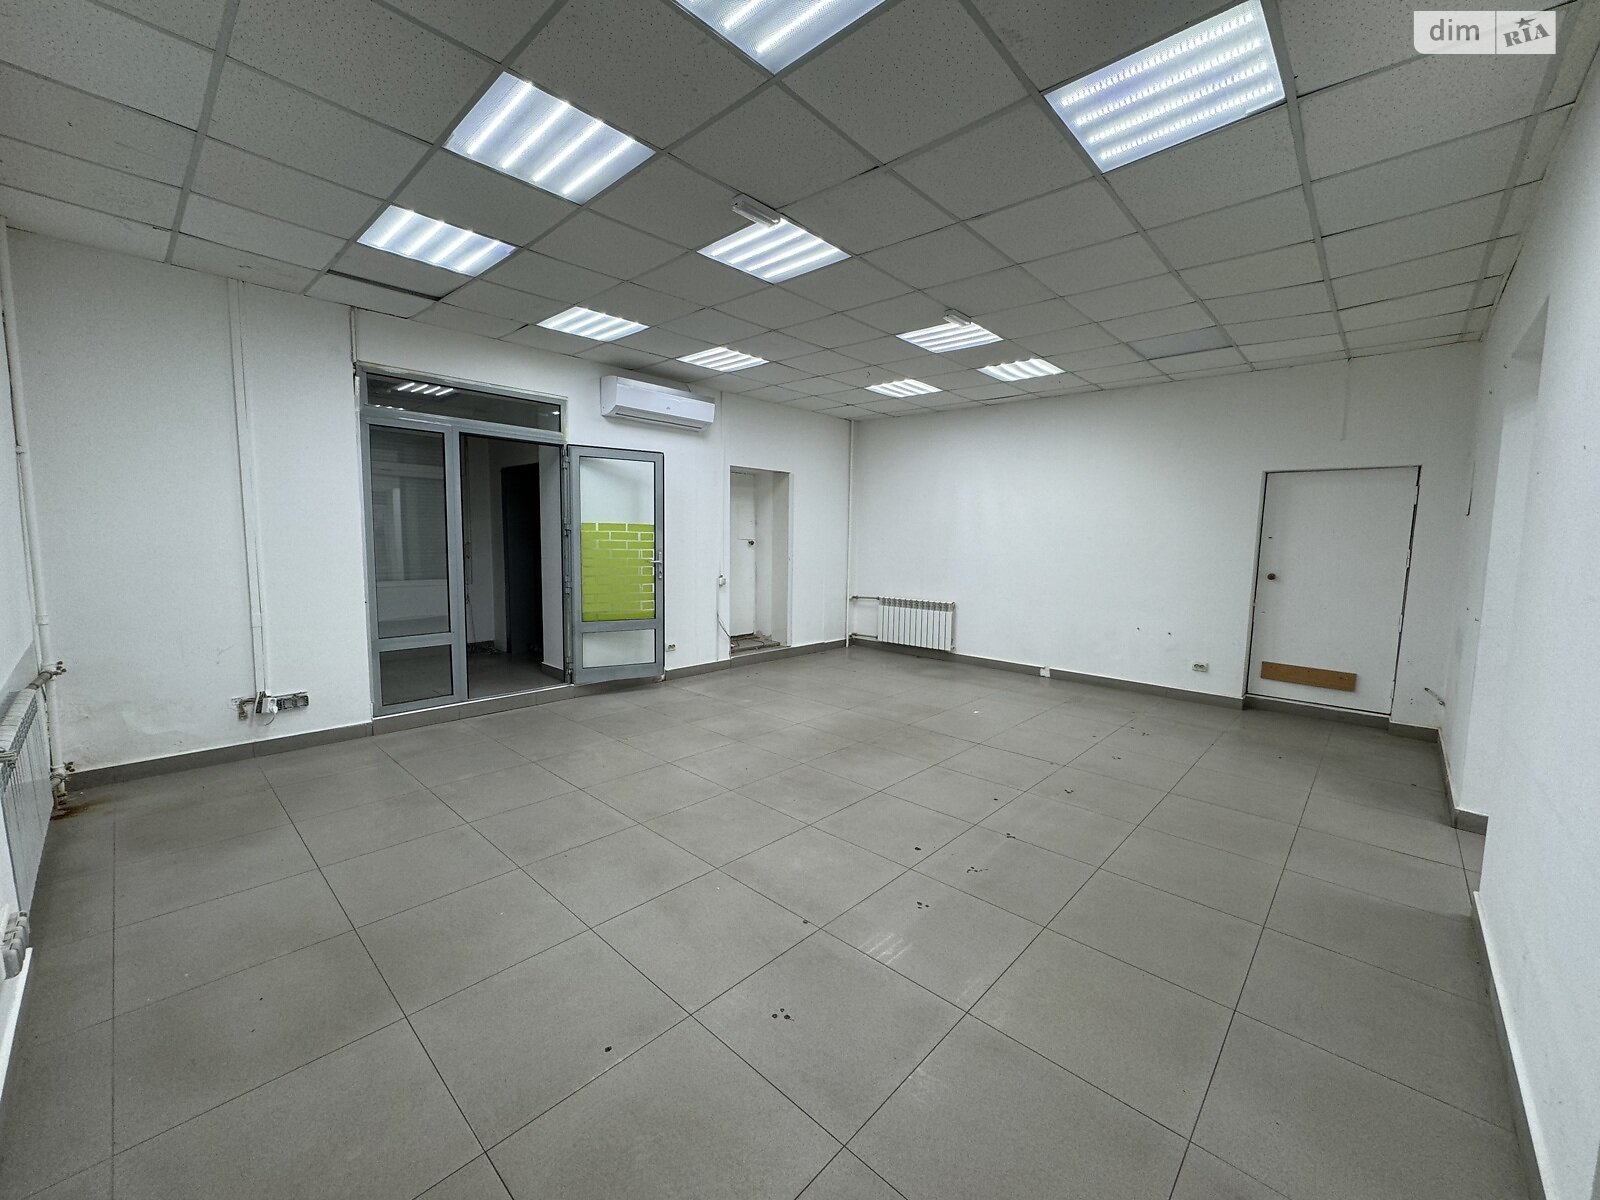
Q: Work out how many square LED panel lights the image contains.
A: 10